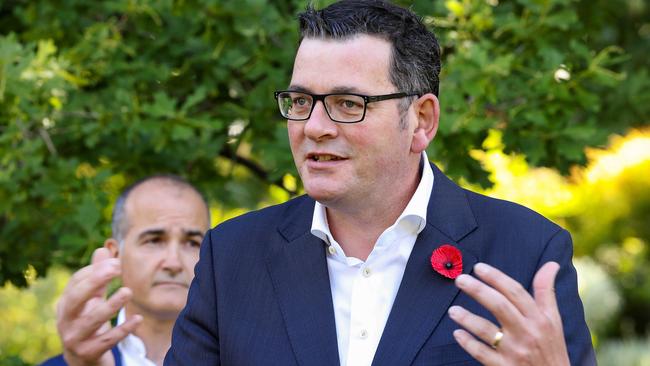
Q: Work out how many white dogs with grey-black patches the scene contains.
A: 0